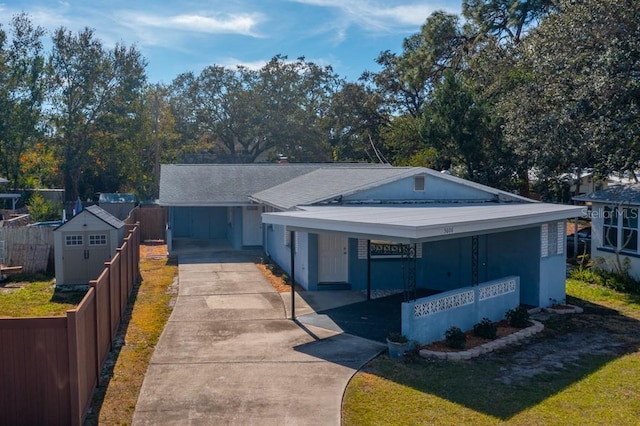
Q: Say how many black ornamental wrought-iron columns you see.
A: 2